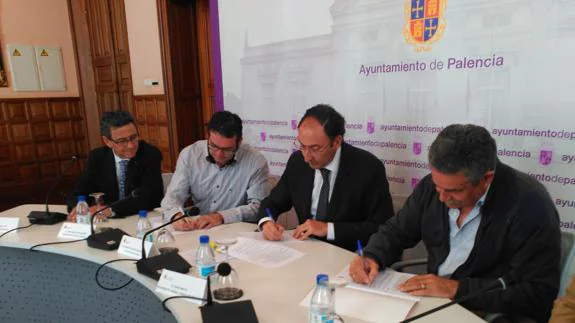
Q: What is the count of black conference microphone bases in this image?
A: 4